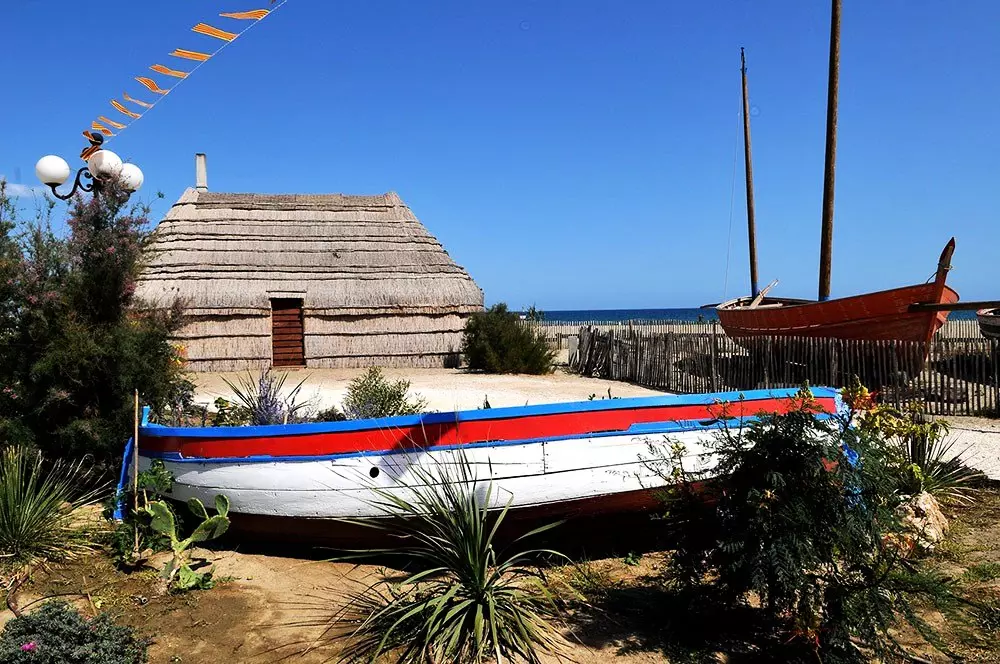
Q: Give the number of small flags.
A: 11